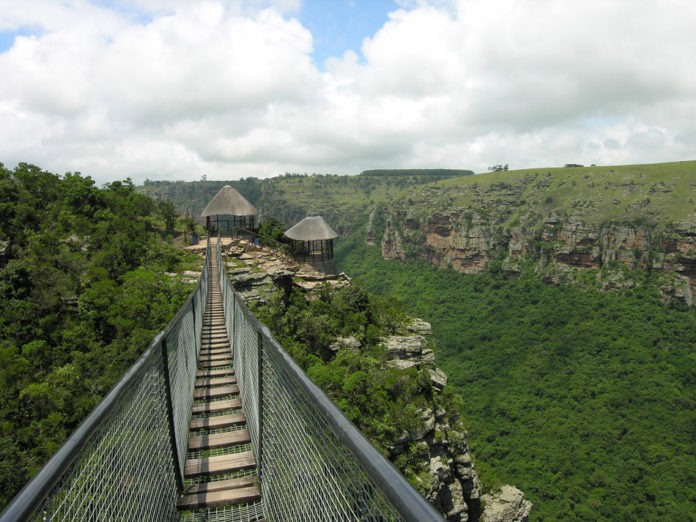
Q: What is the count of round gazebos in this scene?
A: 2